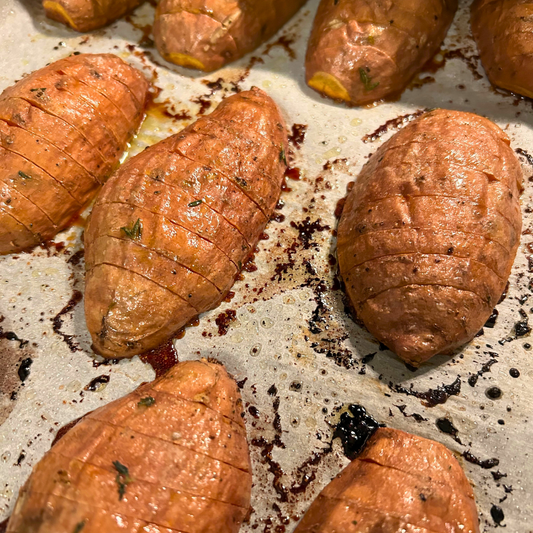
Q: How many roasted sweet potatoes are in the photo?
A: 9